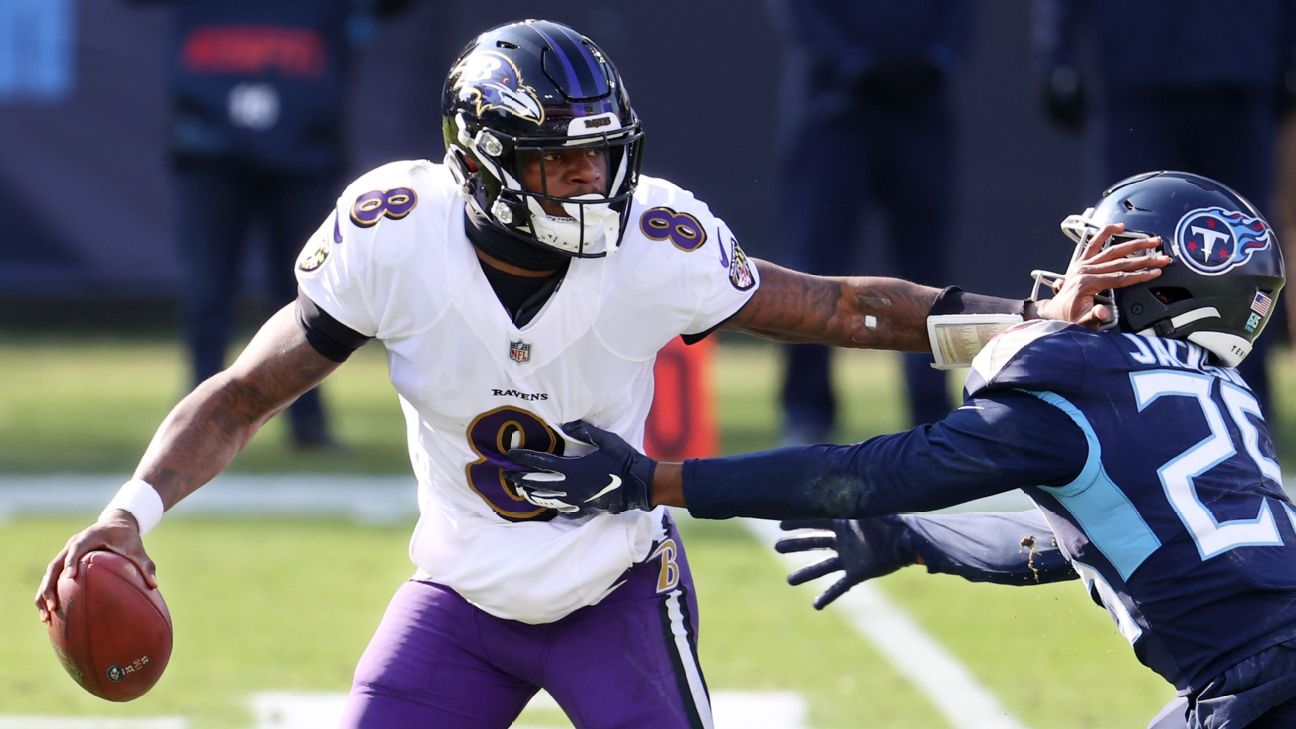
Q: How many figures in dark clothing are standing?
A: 3